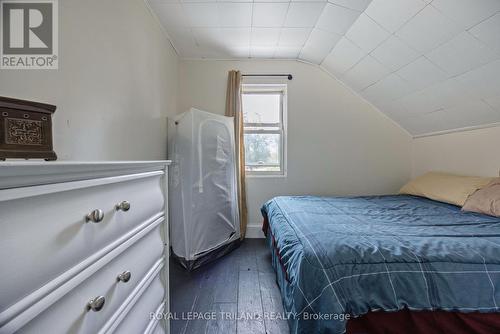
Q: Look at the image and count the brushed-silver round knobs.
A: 4